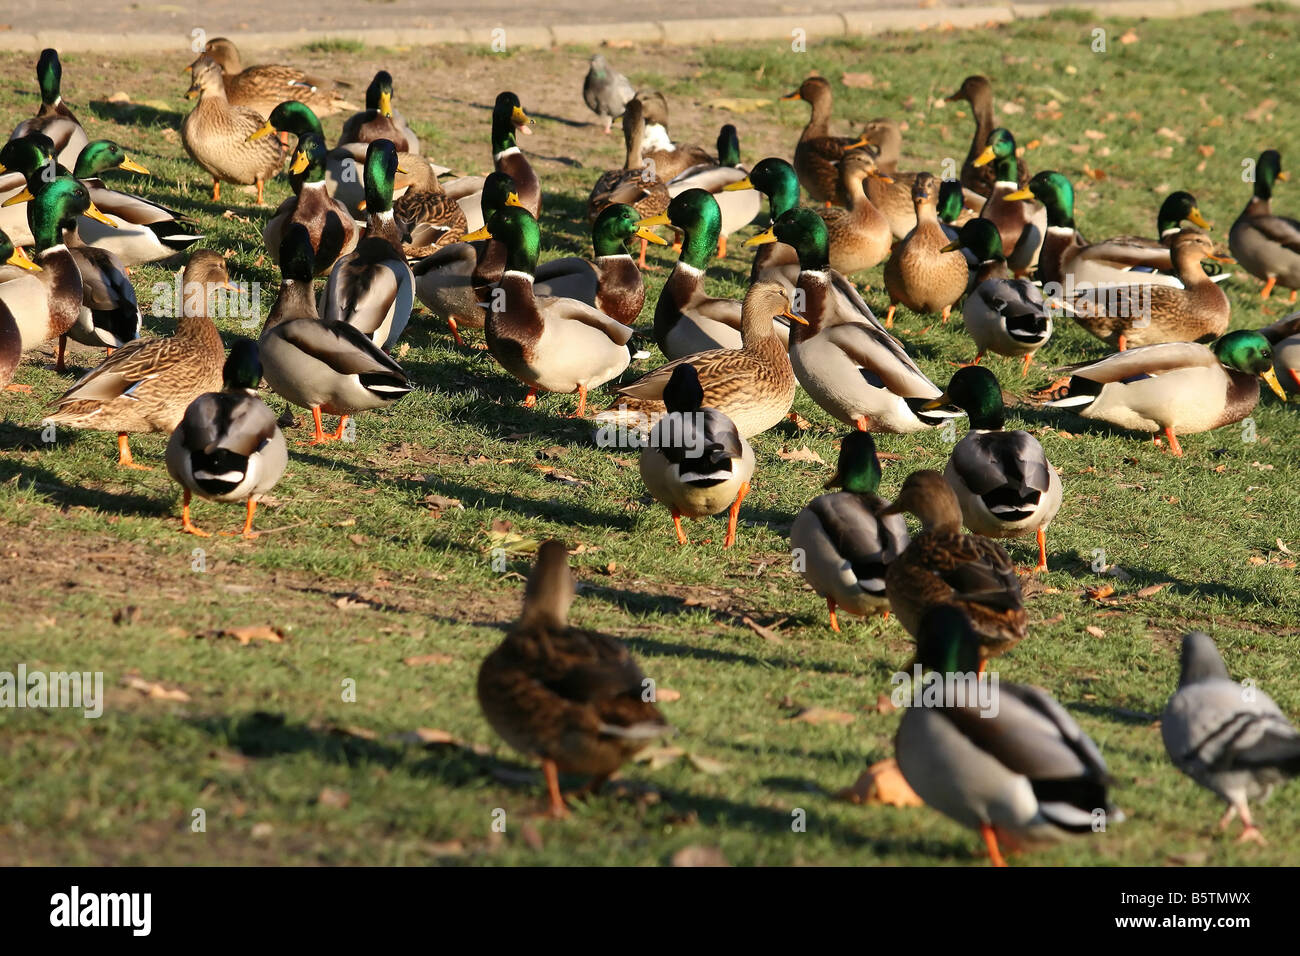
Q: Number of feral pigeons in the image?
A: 2